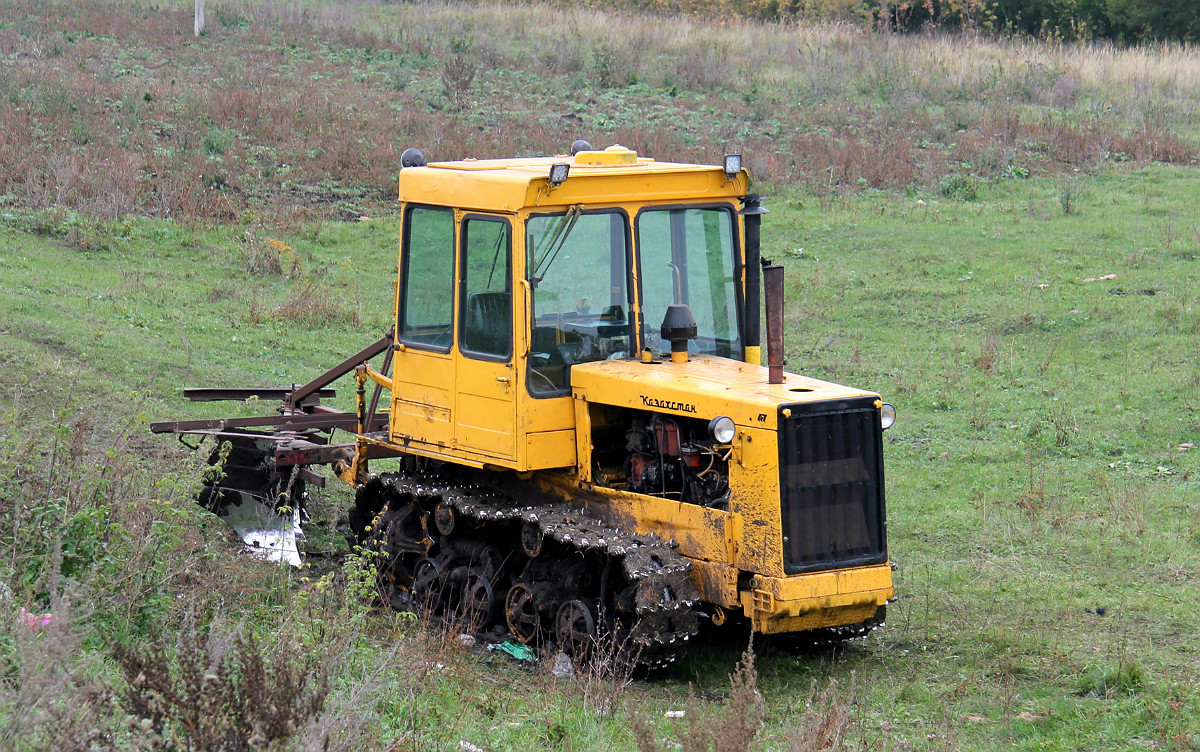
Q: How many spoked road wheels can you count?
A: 4